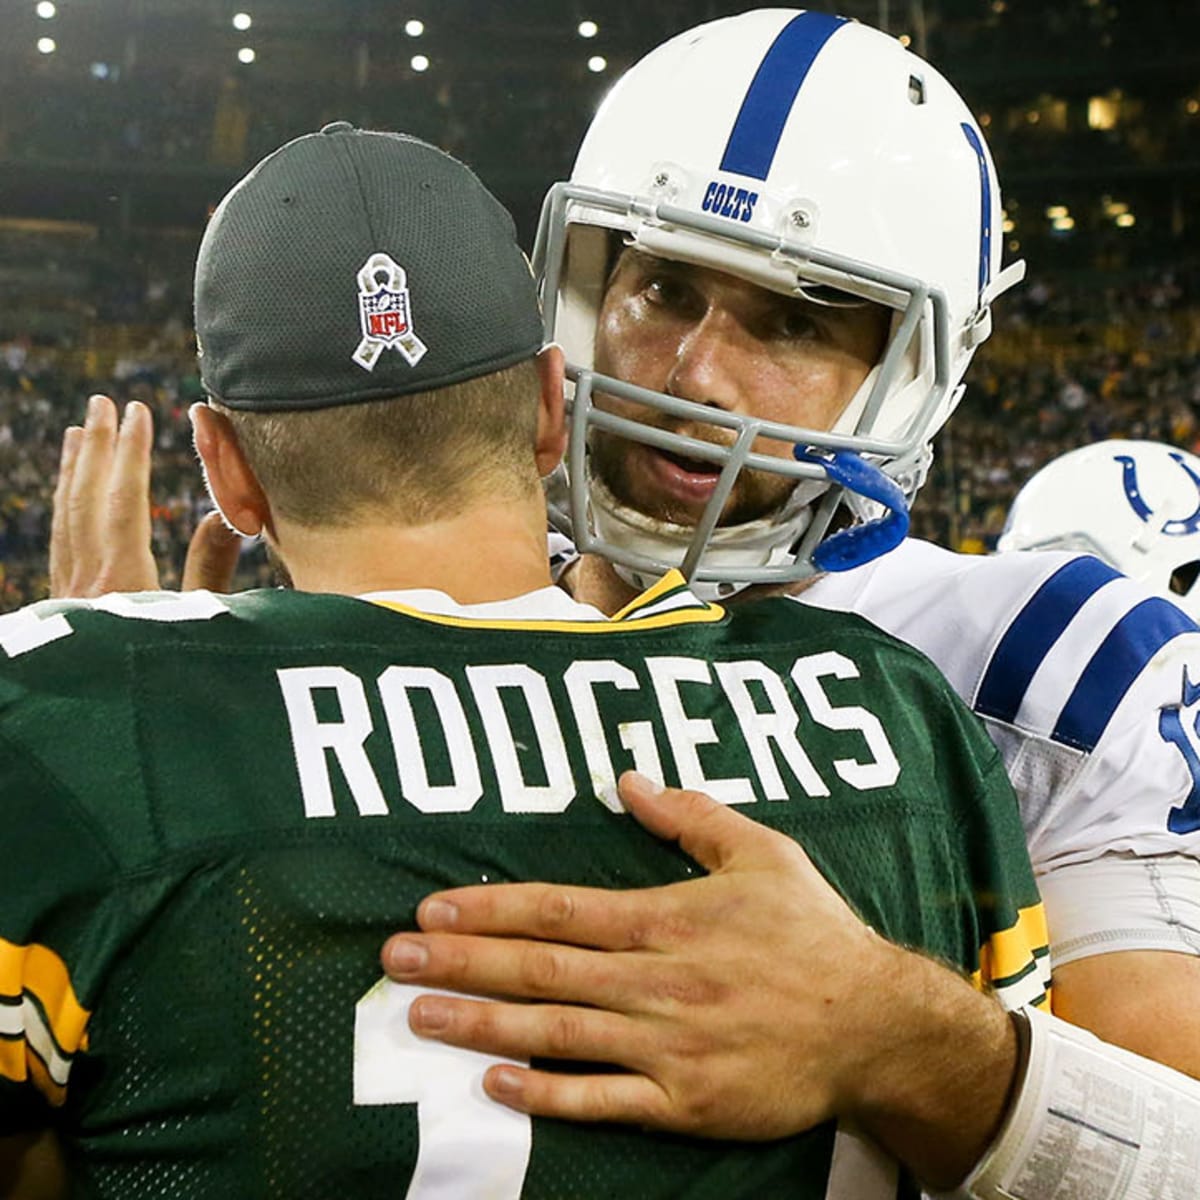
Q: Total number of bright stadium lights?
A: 8